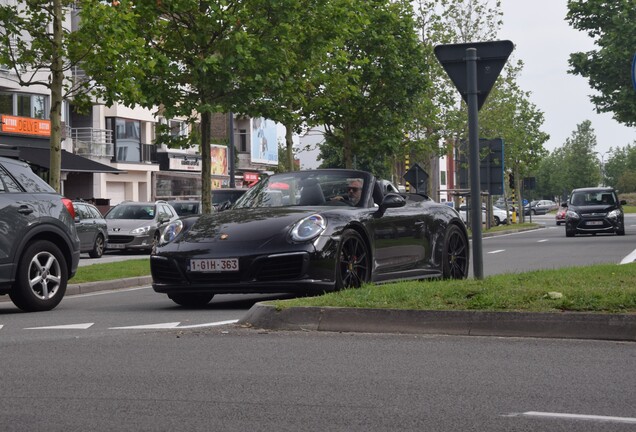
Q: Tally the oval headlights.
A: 2